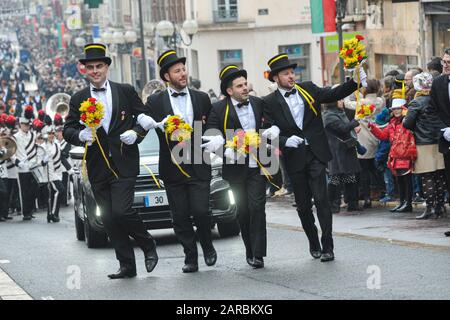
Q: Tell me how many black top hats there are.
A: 4